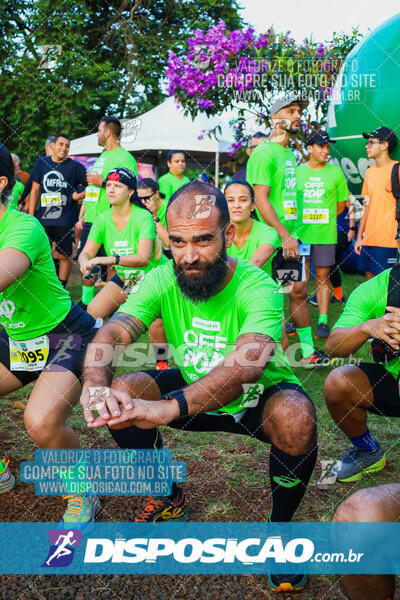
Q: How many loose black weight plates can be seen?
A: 0